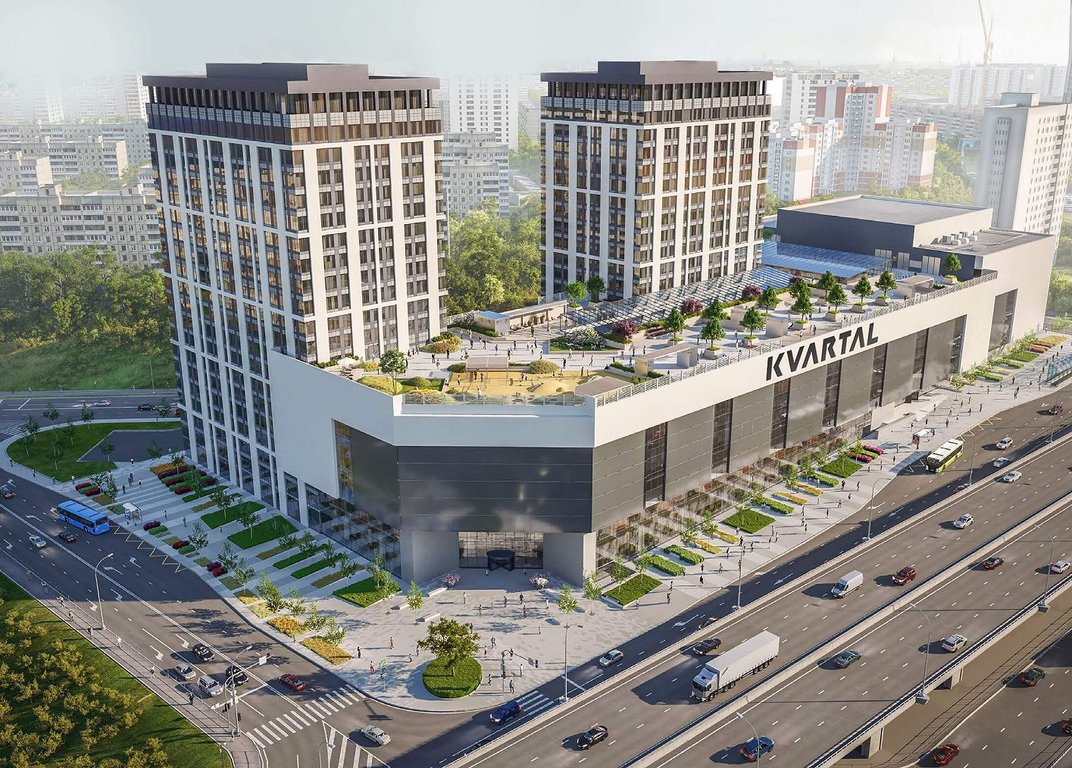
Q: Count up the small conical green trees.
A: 12